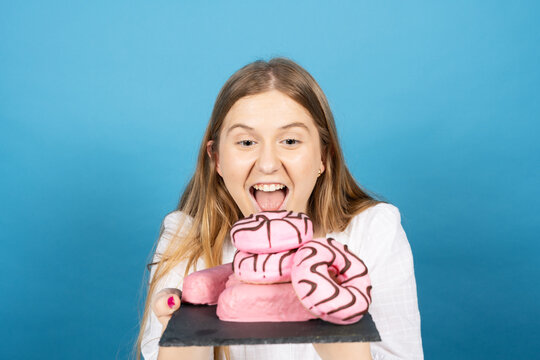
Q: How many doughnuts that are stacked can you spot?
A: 2